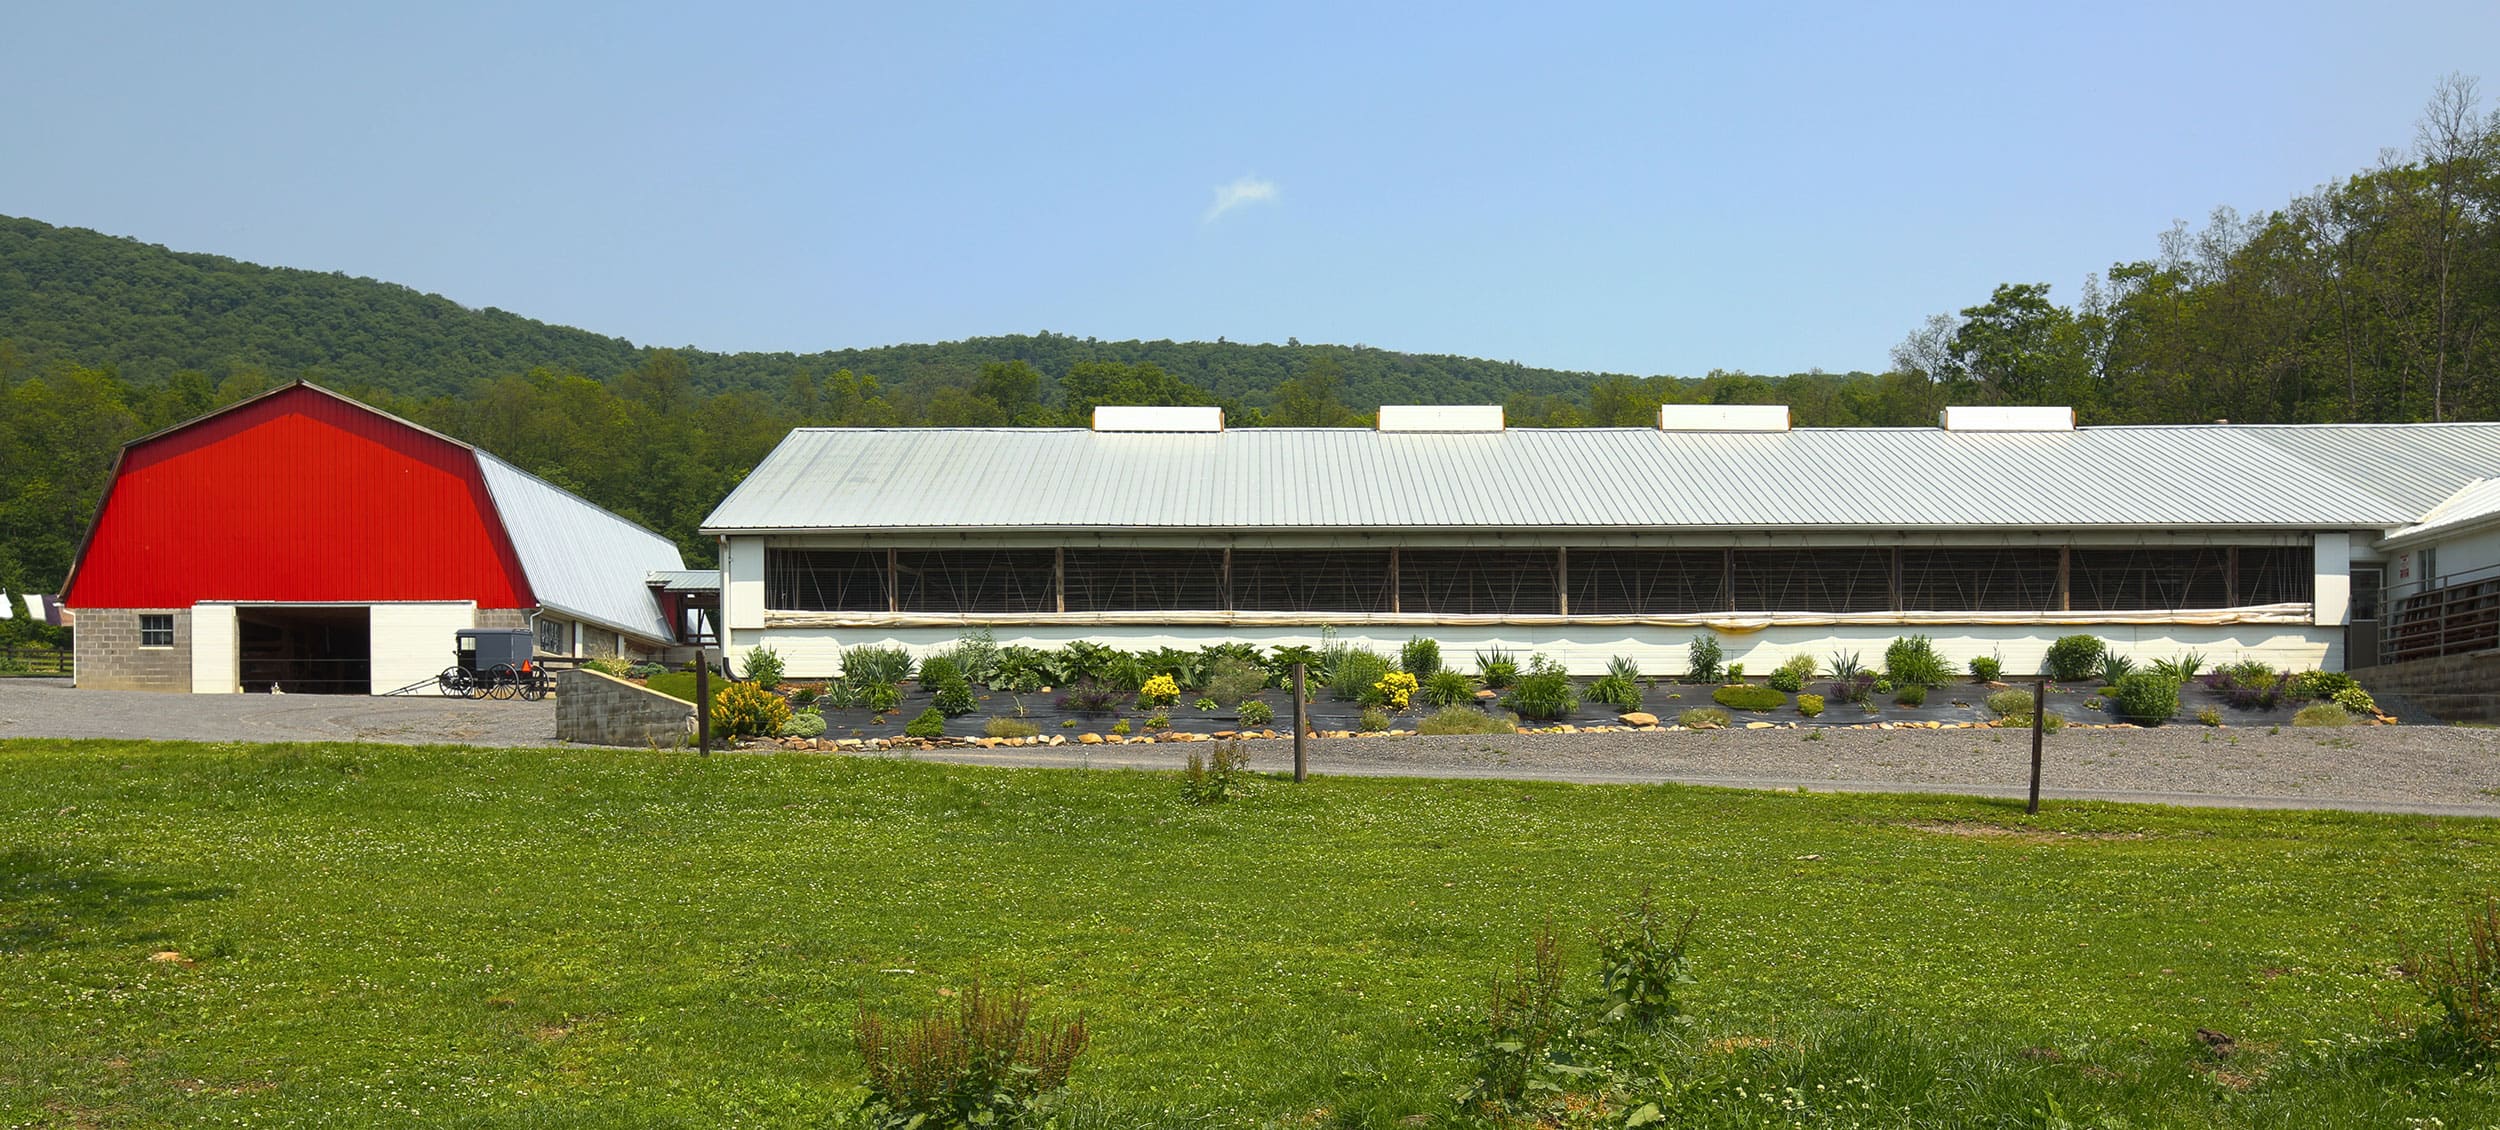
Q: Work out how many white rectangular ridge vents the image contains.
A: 4